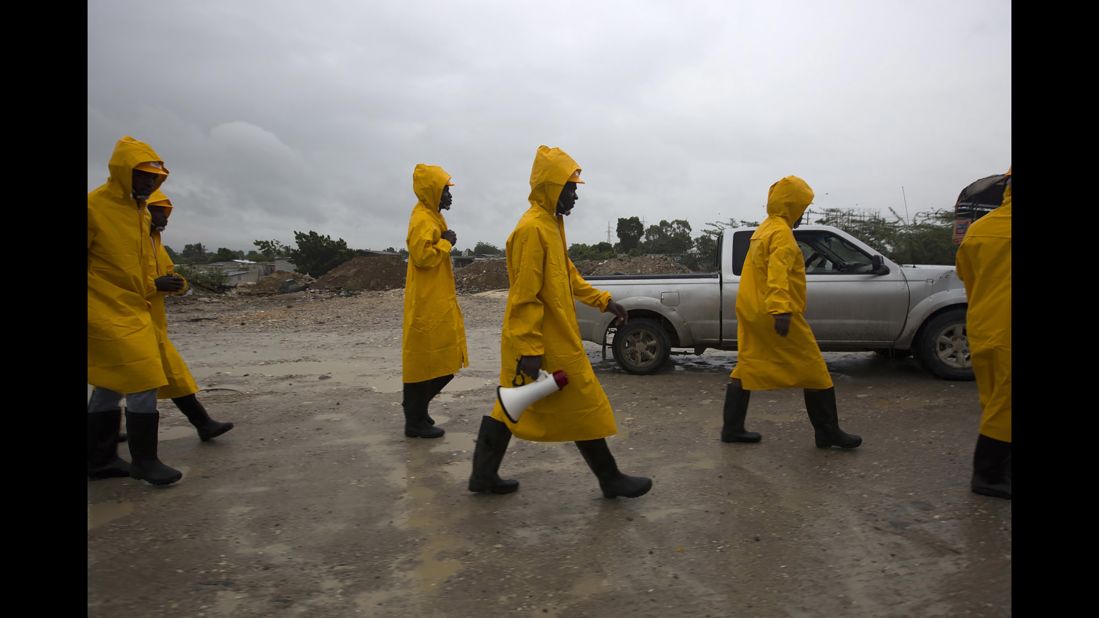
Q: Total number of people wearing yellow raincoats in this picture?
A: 6